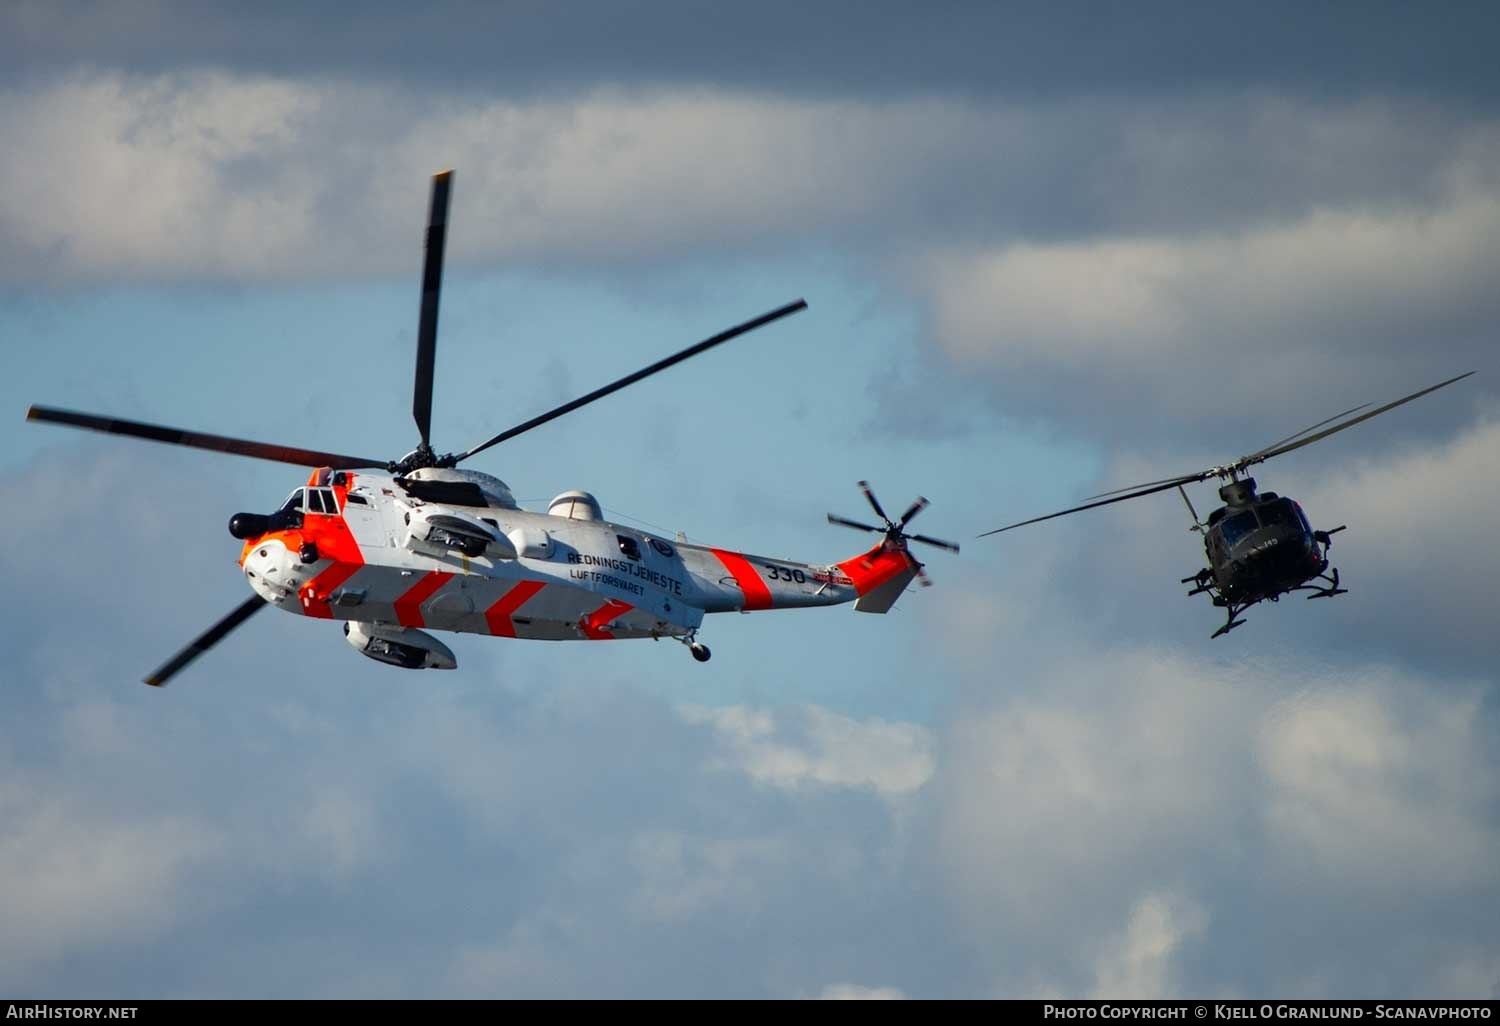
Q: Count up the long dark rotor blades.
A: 8